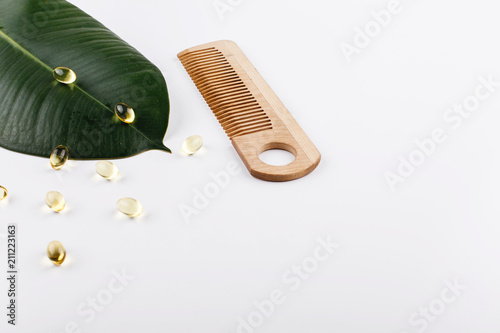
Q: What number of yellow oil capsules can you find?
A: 9